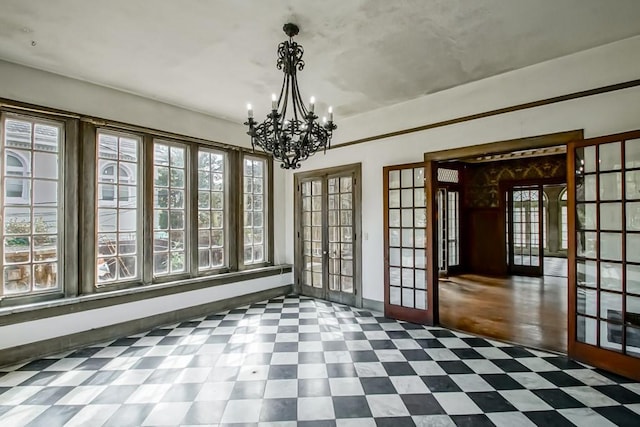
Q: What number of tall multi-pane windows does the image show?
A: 5